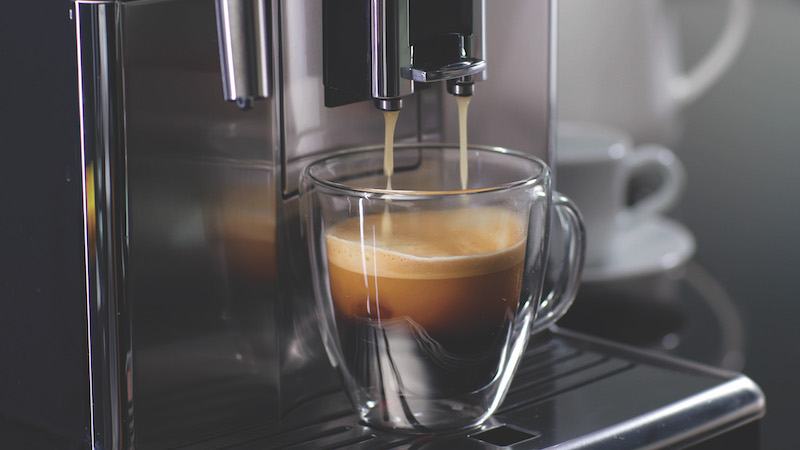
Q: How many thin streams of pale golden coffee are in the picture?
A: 2